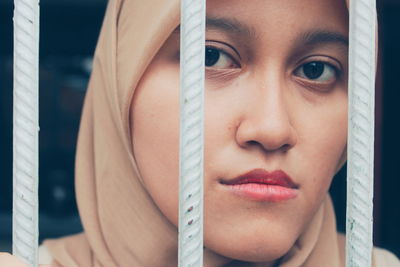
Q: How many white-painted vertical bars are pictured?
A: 3